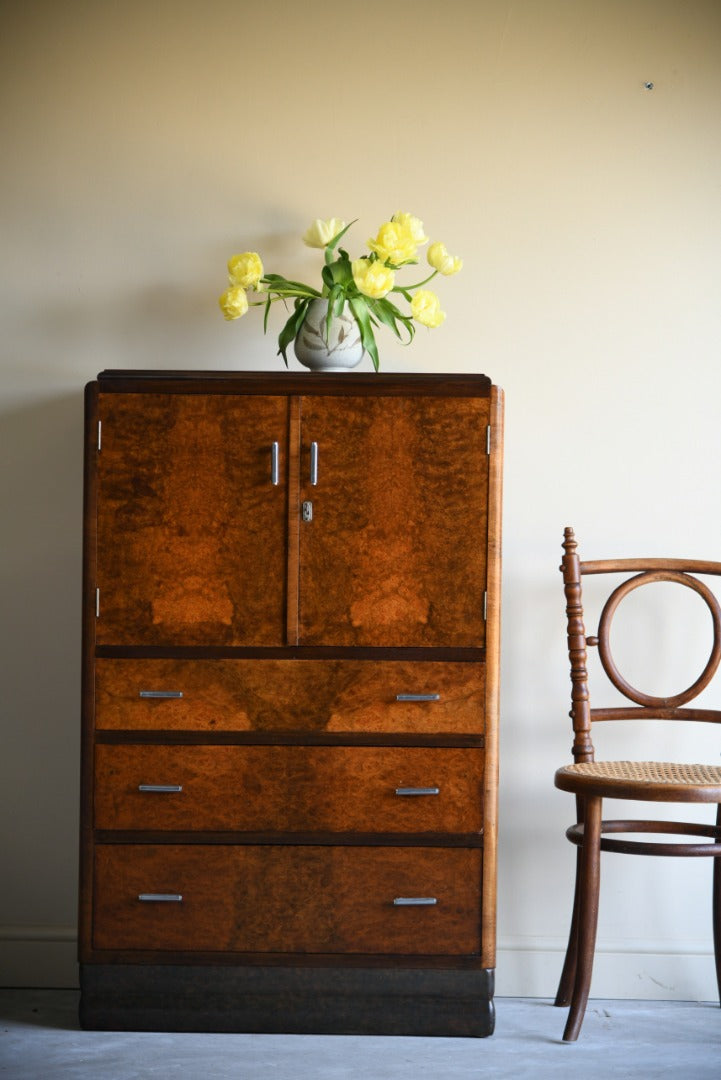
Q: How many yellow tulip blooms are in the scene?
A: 8